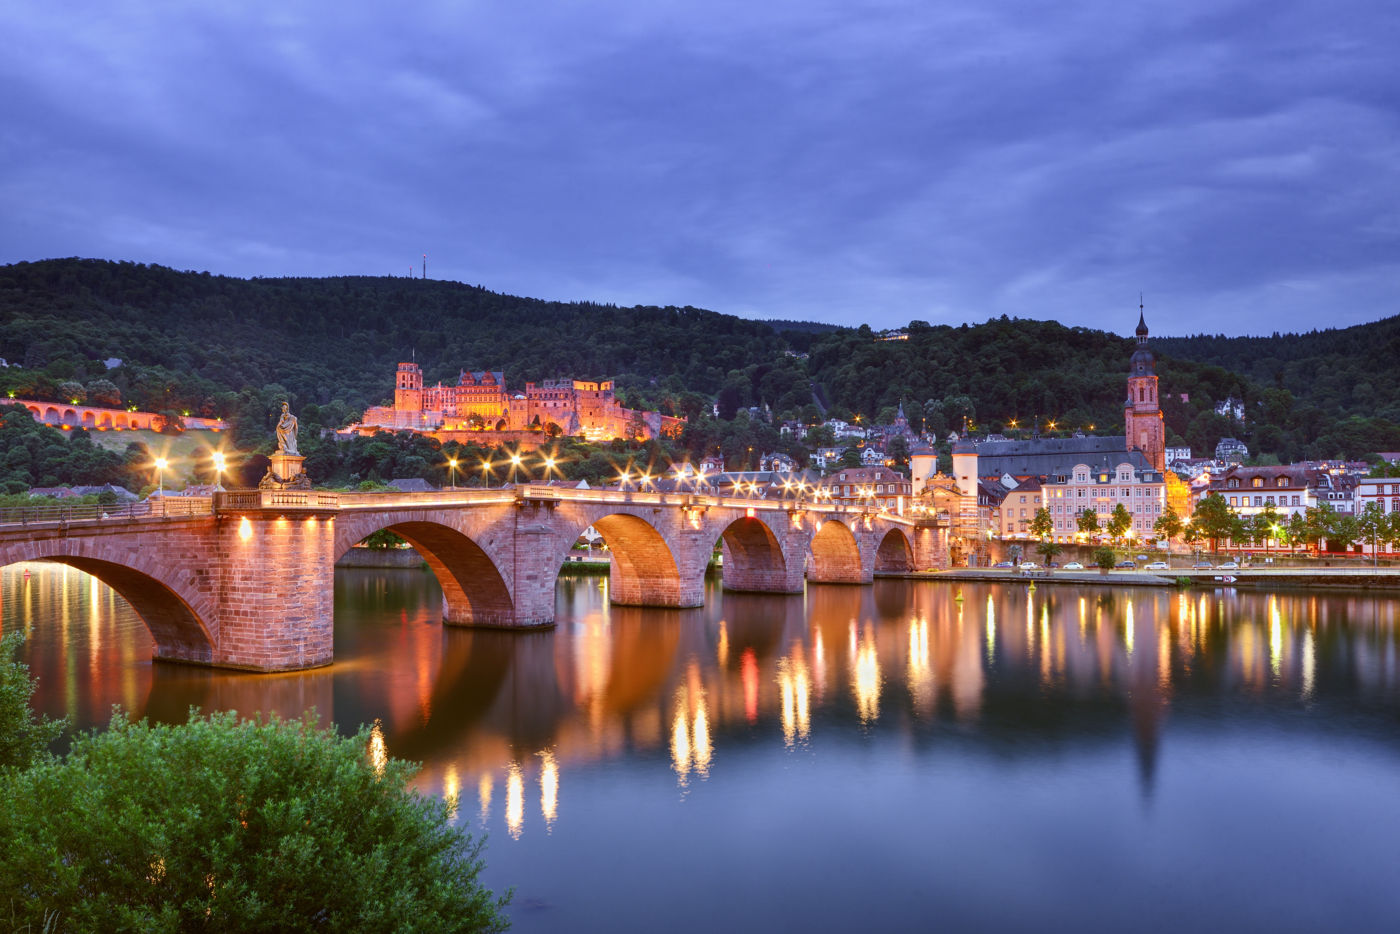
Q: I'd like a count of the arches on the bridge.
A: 6